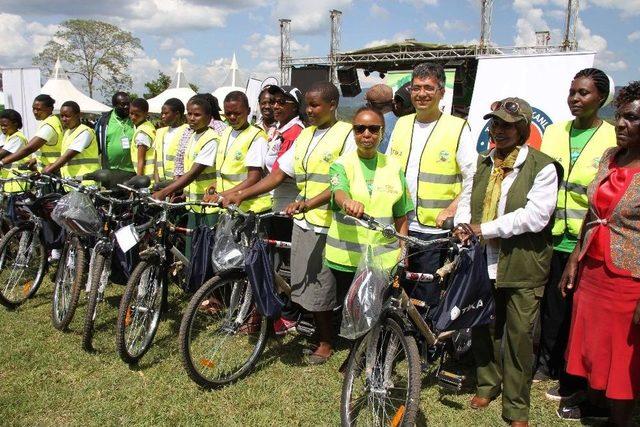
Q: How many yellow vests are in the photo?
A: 11